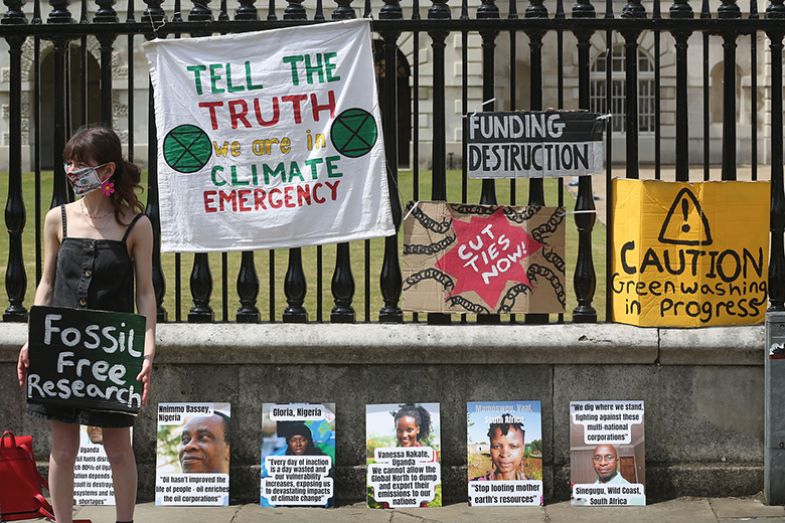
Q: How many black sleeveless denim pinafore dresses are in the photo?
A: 1